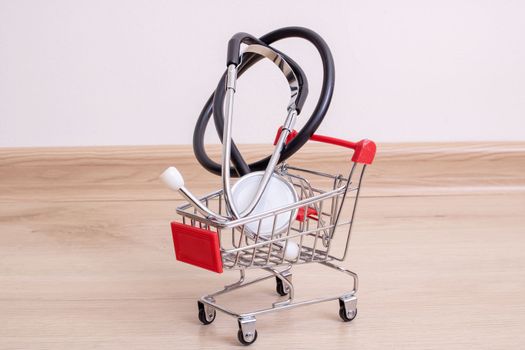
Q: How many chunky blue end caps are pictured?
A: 0